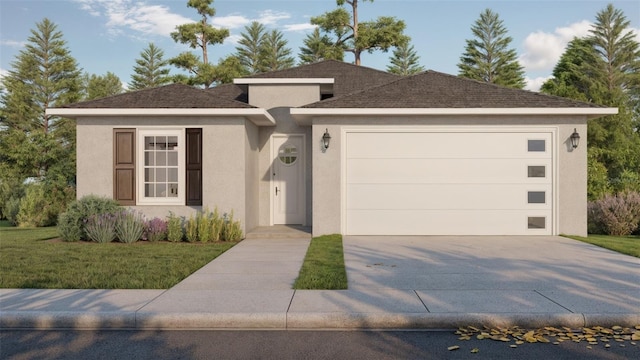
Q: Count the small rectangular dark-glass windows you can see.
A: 4